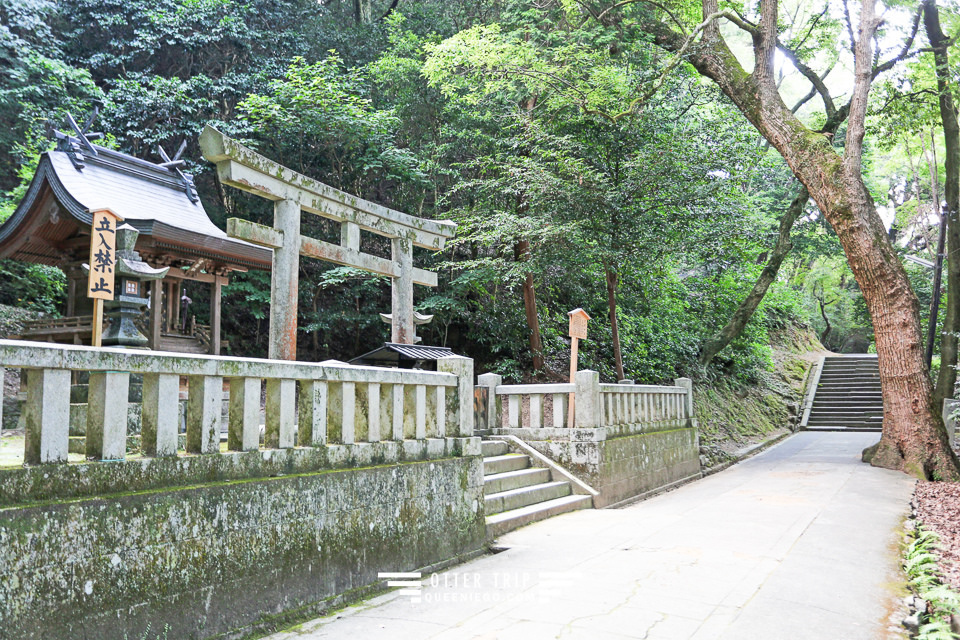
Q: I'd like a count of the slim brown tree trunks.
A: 2